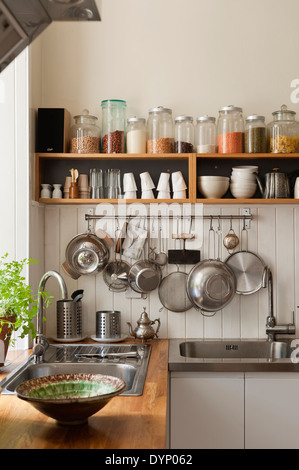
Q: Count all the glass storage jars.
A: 9